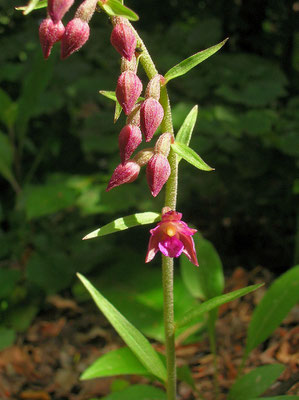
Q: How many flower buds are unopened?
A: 9